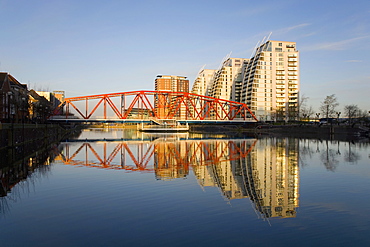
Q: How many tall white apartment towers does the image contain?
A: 3